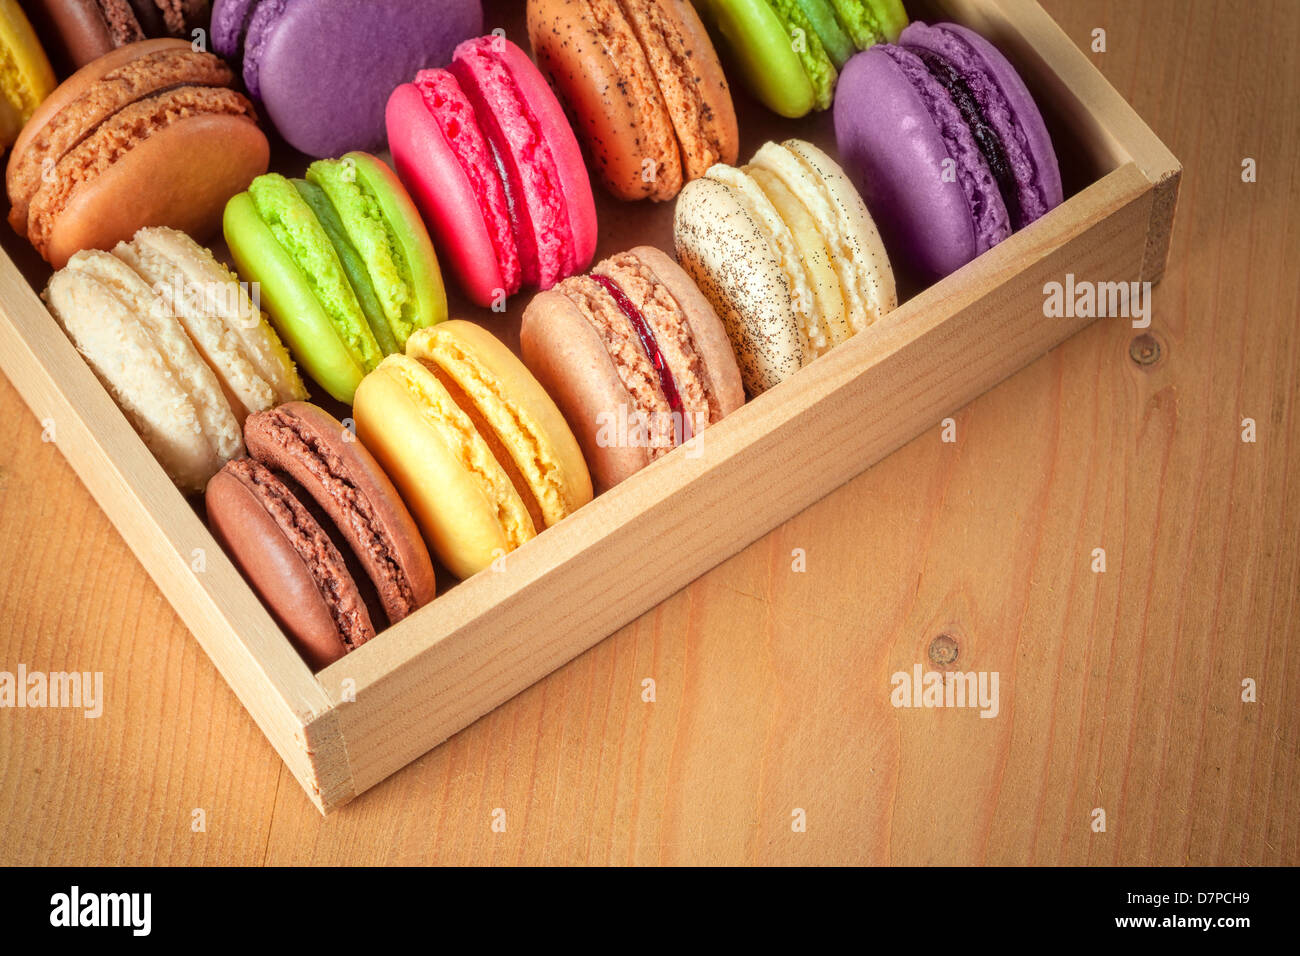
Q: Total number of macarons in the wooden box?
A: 14